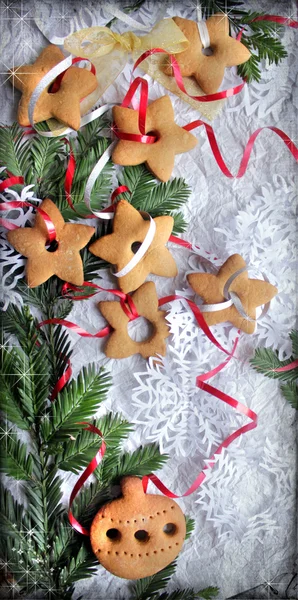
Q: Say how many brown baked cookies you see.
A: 8